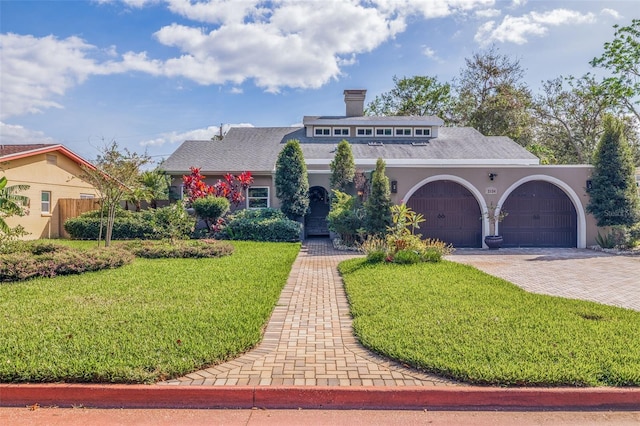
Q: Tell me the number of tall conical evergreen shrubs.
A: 4